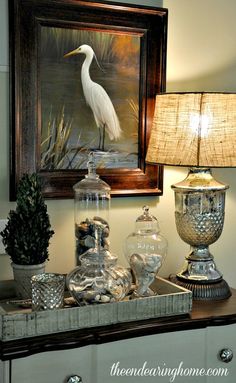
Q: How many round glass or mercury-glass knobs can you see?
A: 2